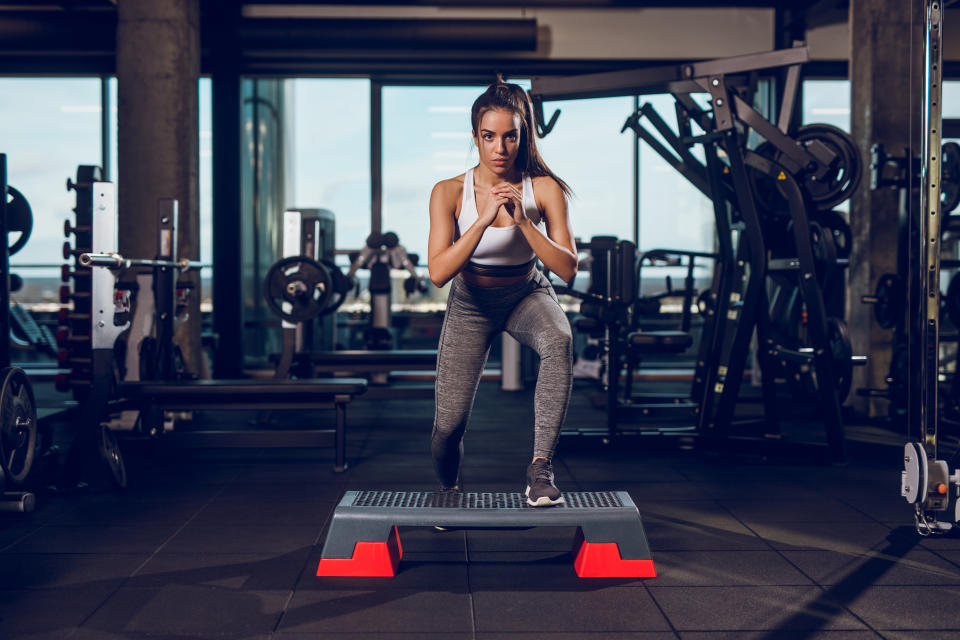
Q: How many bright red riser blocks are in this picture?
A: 2